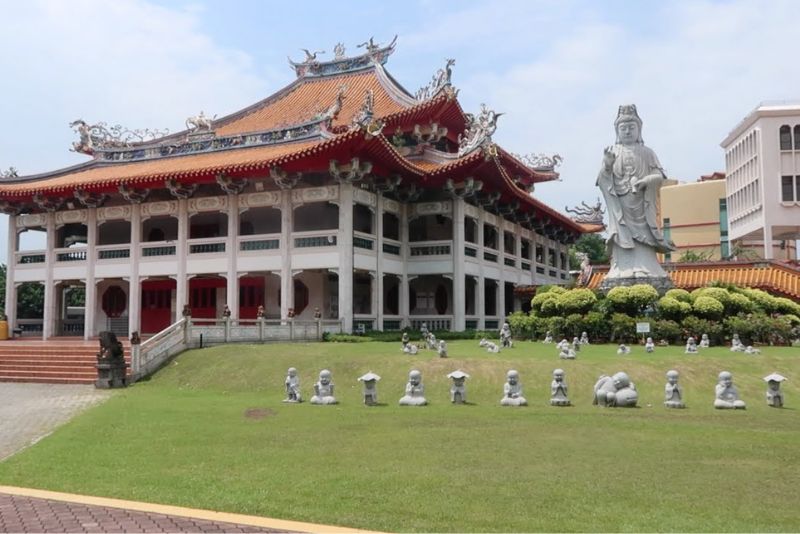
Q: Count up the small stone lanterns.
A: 3